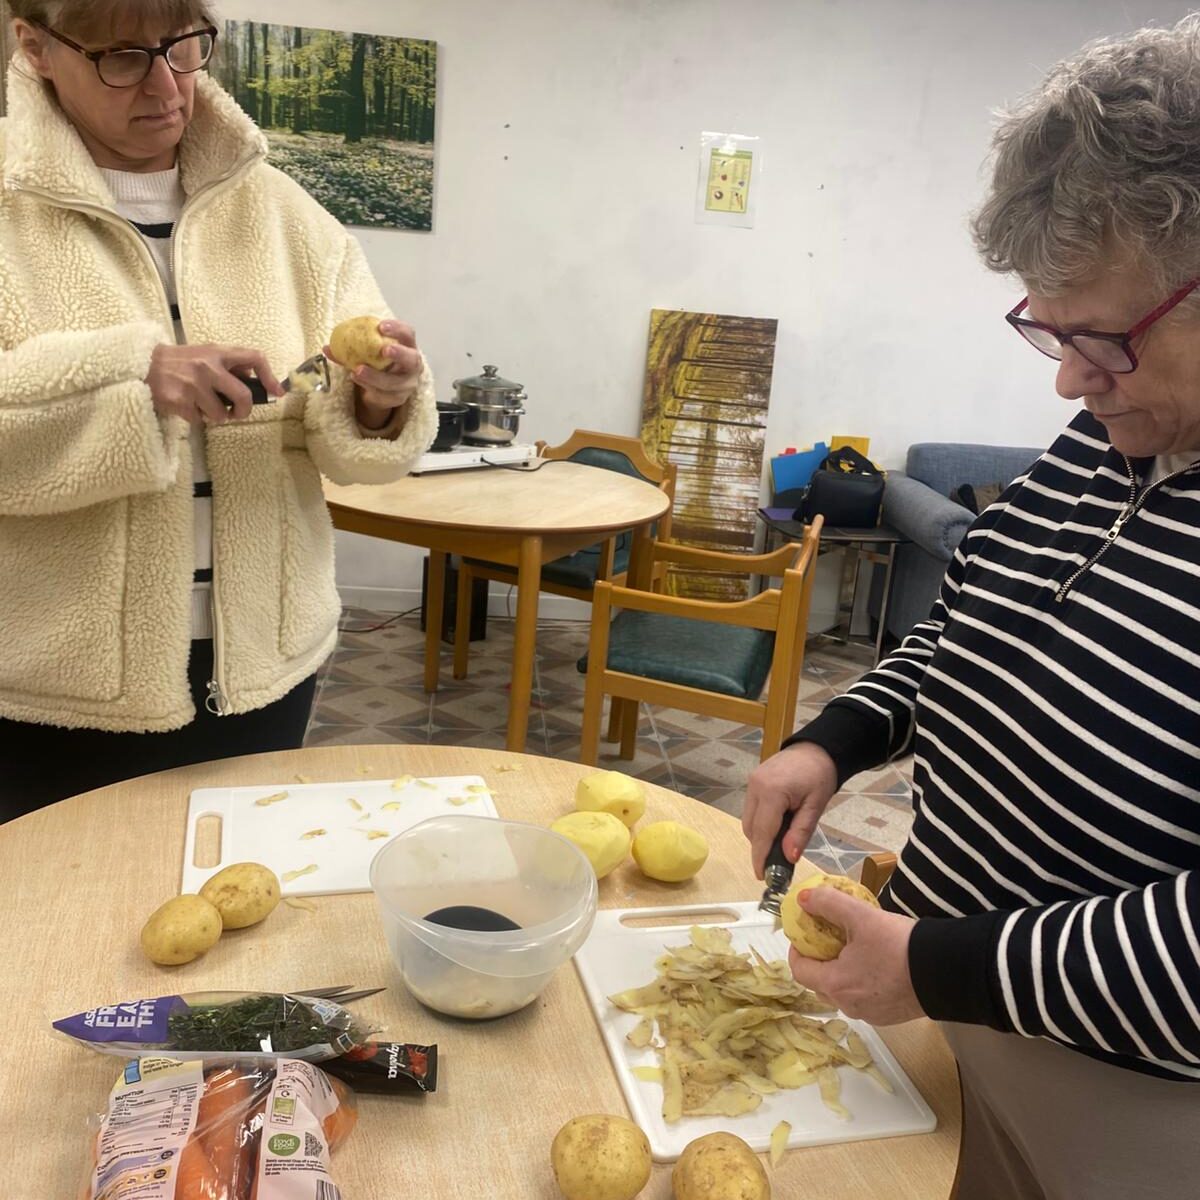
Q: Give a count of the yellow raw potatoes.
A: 9